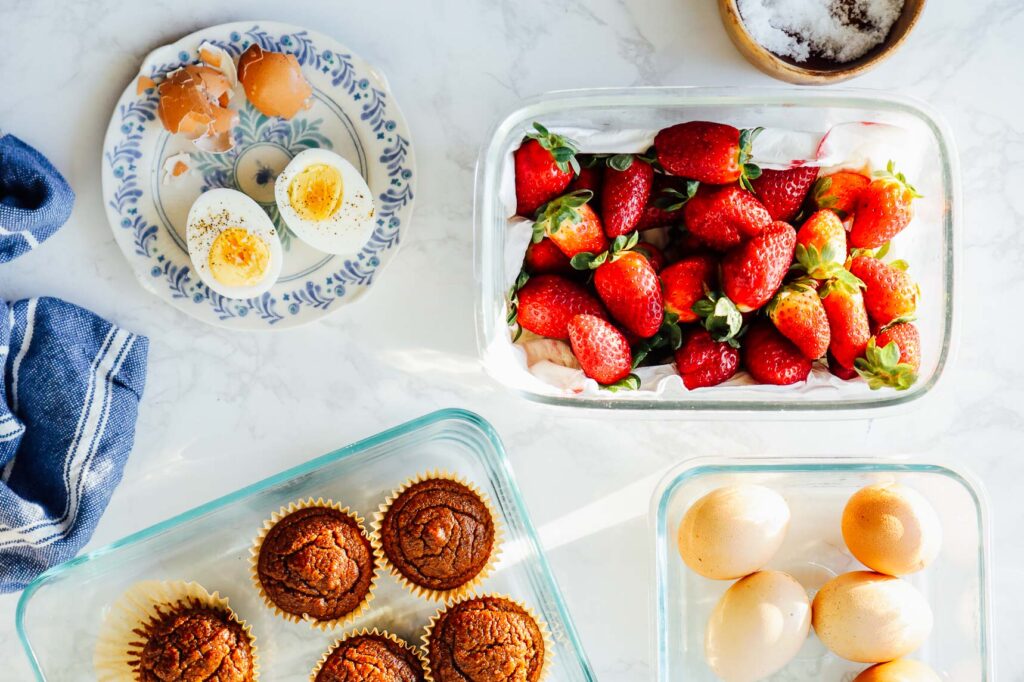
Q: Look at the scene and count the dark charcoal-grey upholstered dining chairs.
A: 0